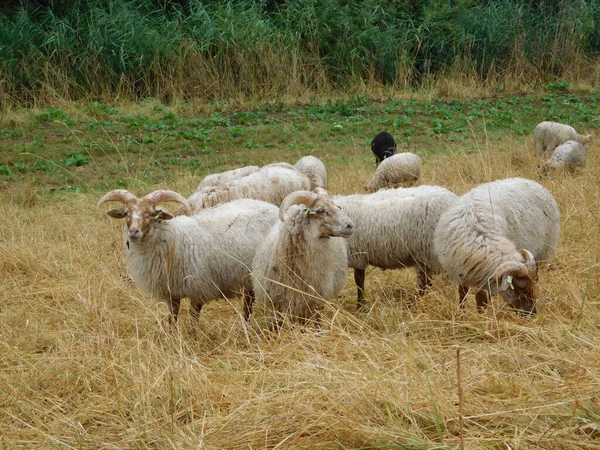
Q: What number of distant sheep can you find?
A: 4